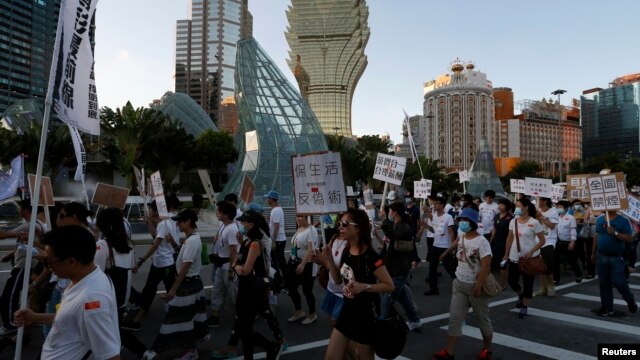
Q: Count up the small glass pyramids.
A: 1